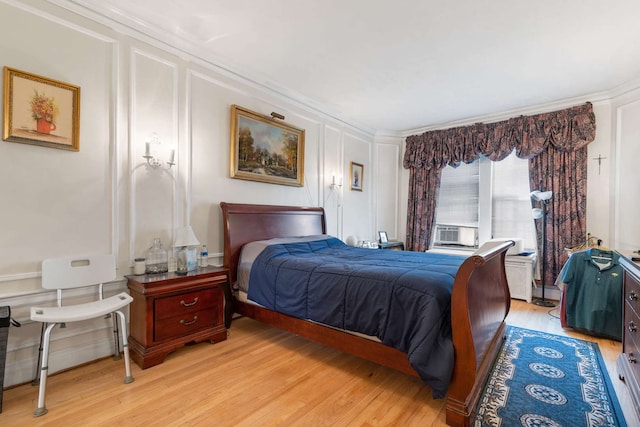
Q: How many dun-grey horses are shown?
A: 0